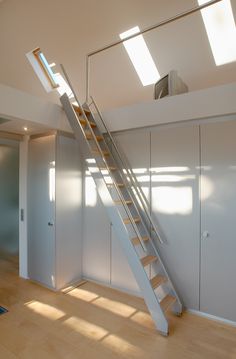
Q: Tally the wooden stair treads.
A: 12